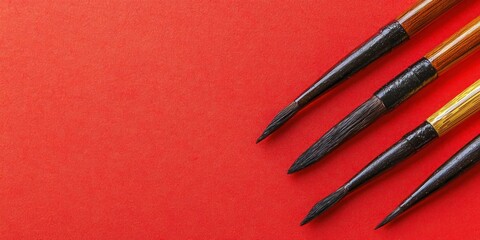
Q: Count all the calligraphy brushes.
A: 4